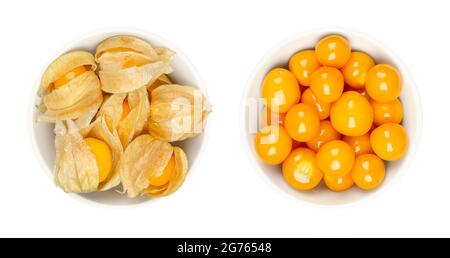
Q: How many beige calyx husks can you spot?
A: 6